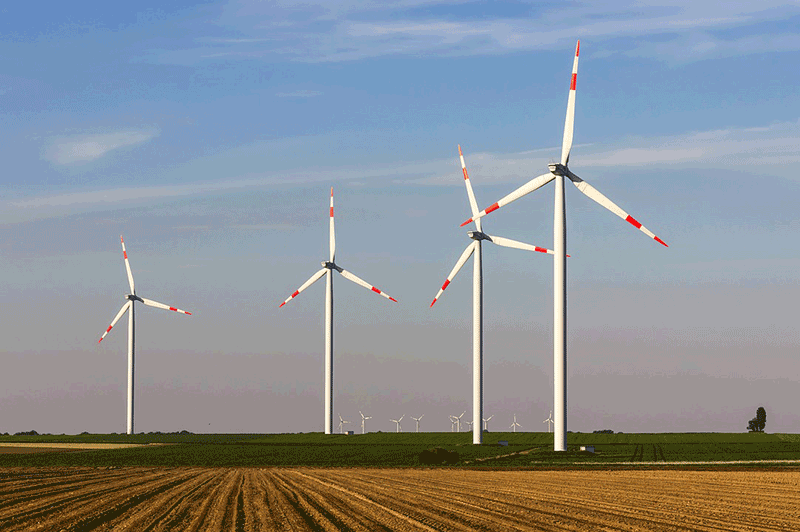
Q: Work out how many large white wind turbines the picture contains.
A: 4